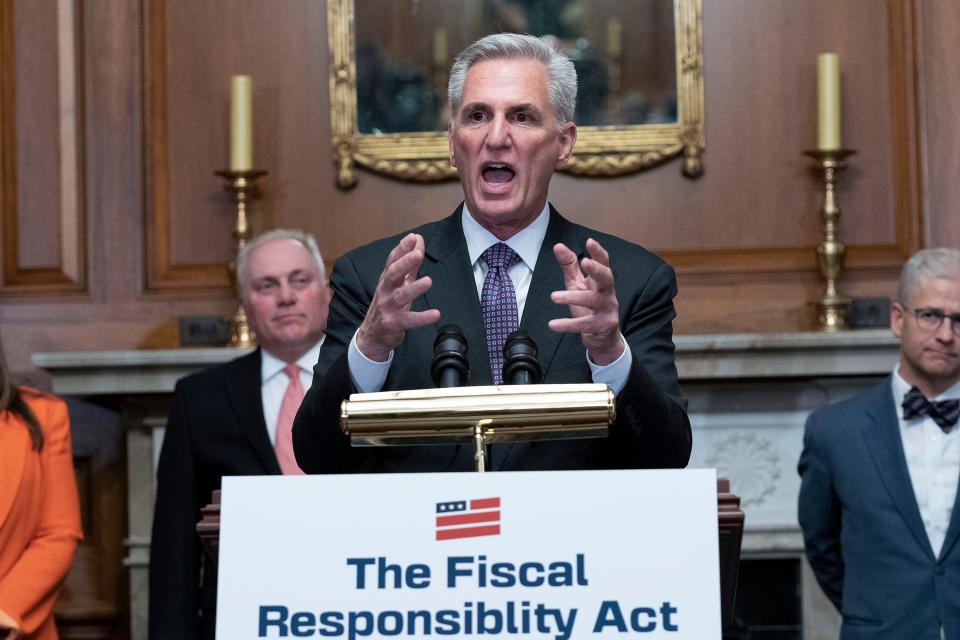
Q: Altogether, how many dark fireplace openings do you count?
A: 1